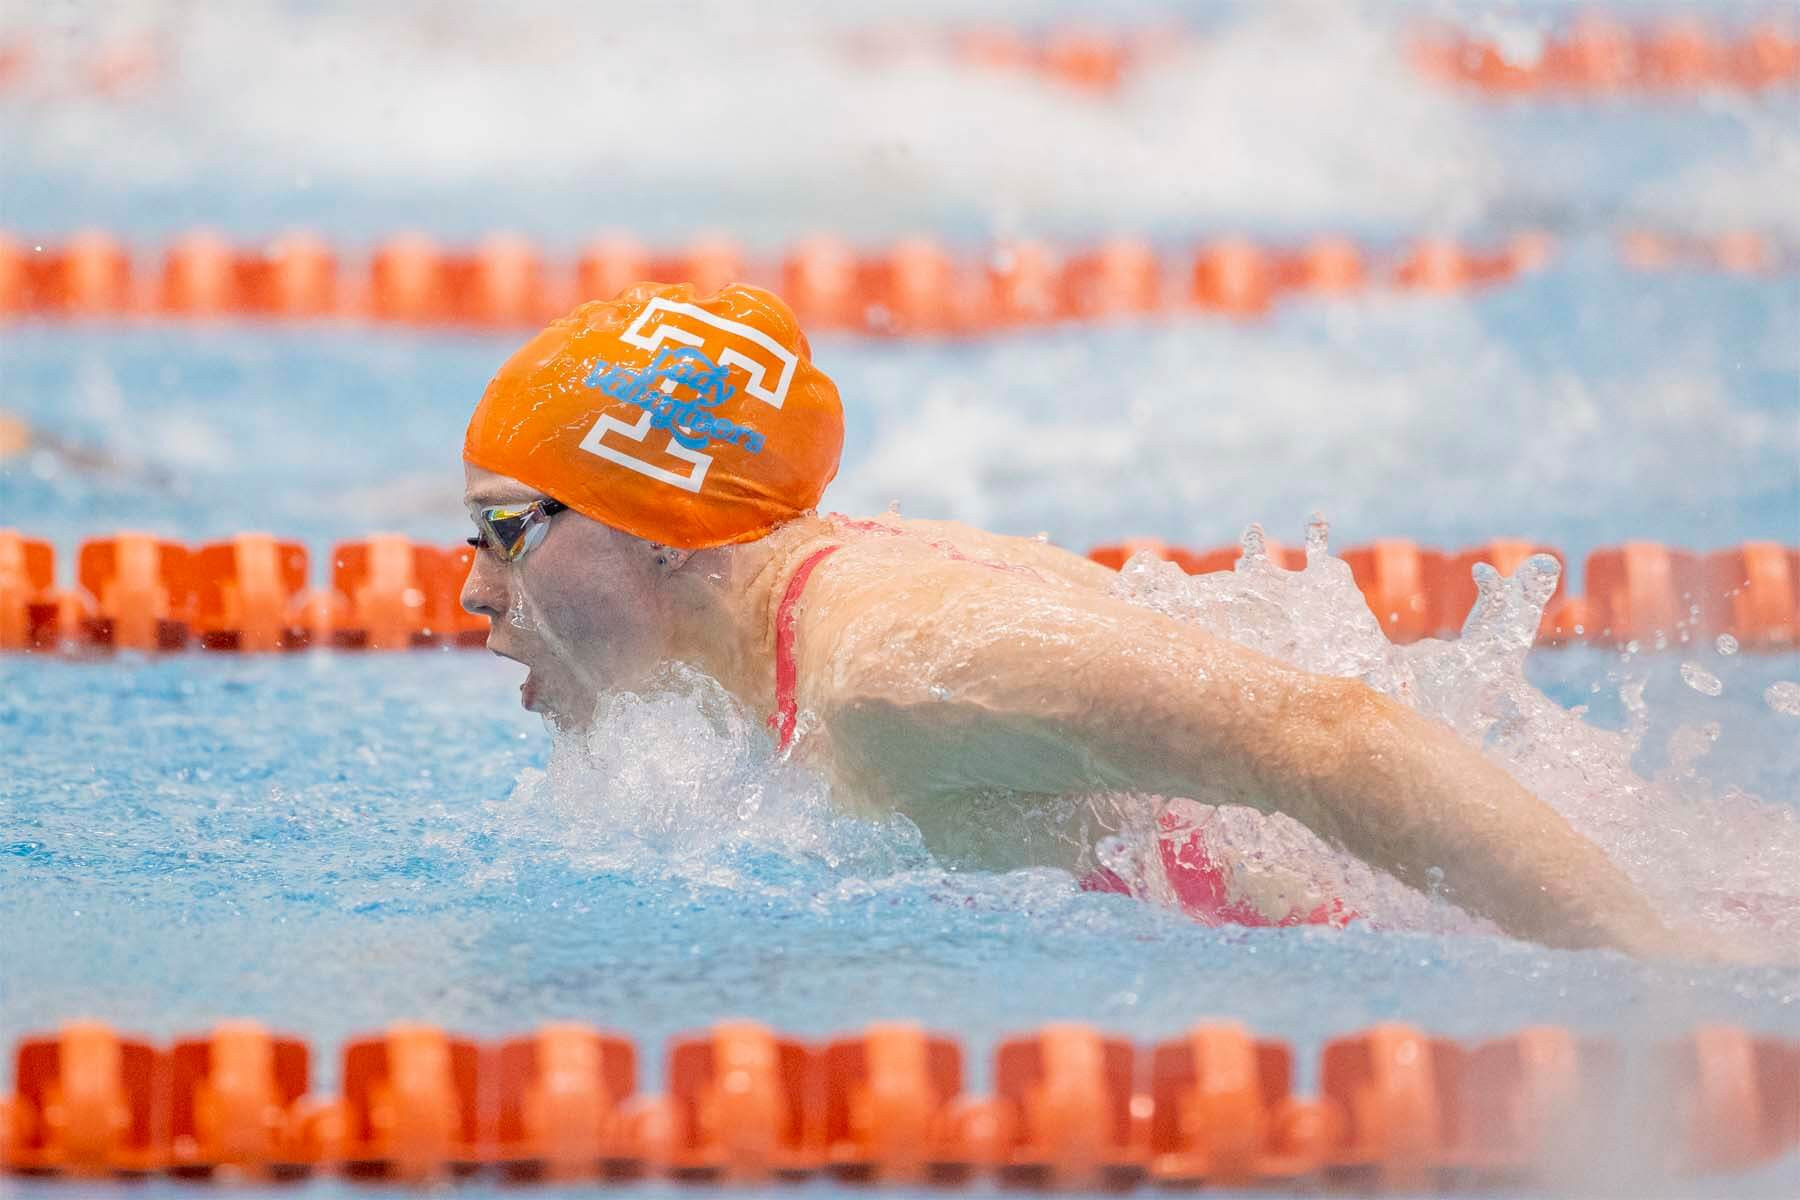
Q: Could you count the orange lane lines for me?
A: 4